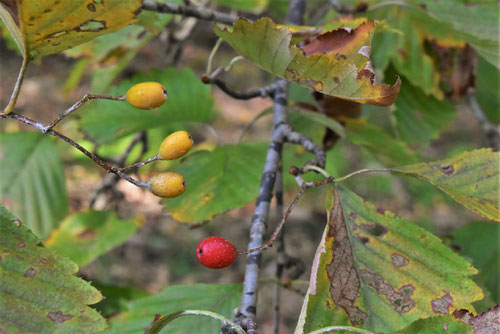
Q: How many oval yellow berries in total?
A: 3